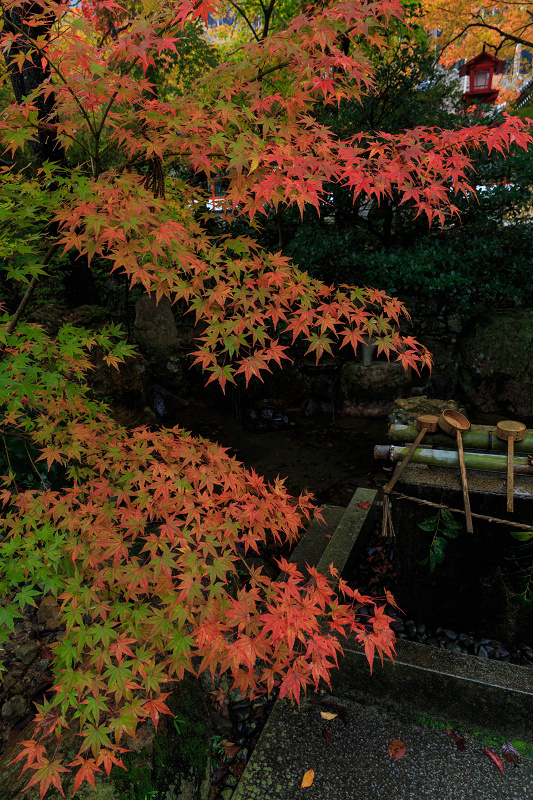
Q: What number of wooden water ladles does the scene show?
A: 3